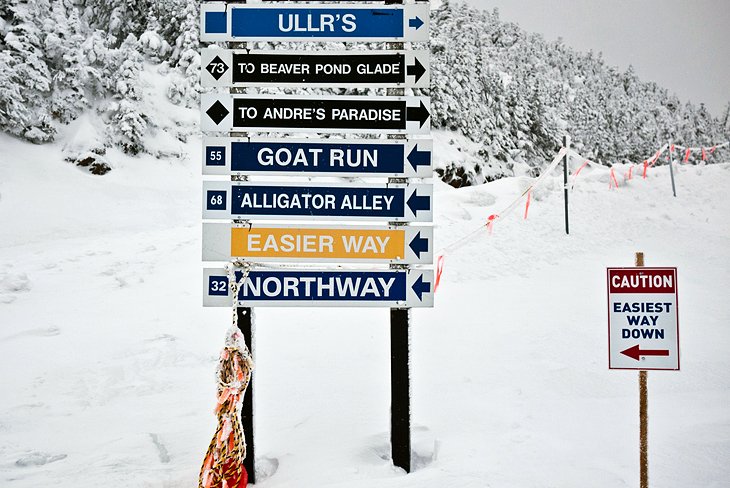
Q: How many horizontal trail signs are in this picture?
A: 7